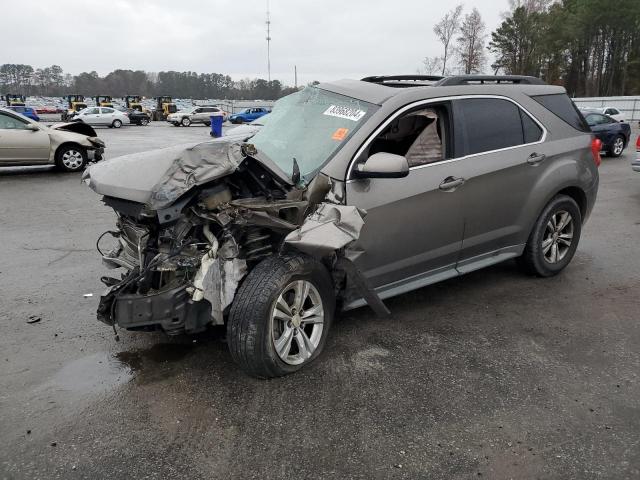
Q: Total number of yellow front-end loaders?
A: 5